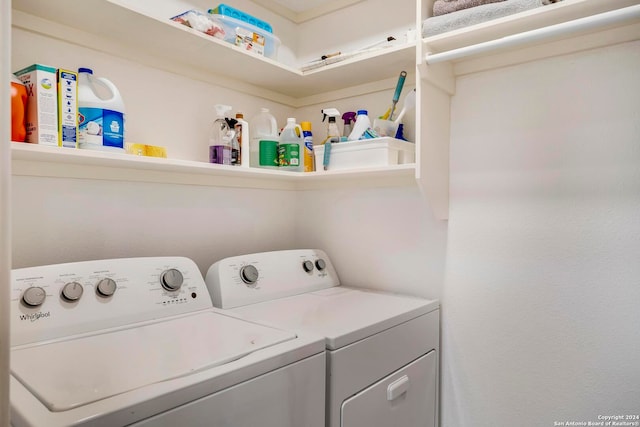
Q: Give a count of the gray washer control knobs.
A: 4